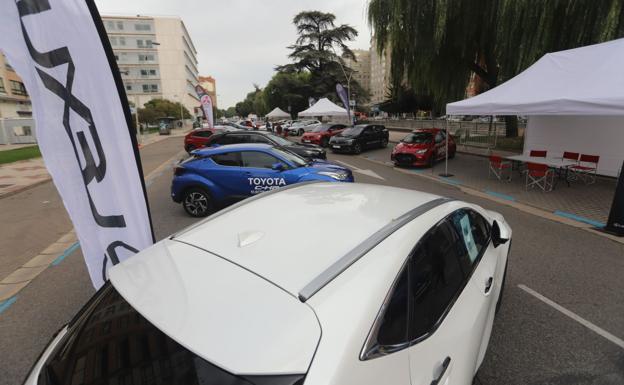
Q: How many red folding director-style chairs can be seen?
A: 5